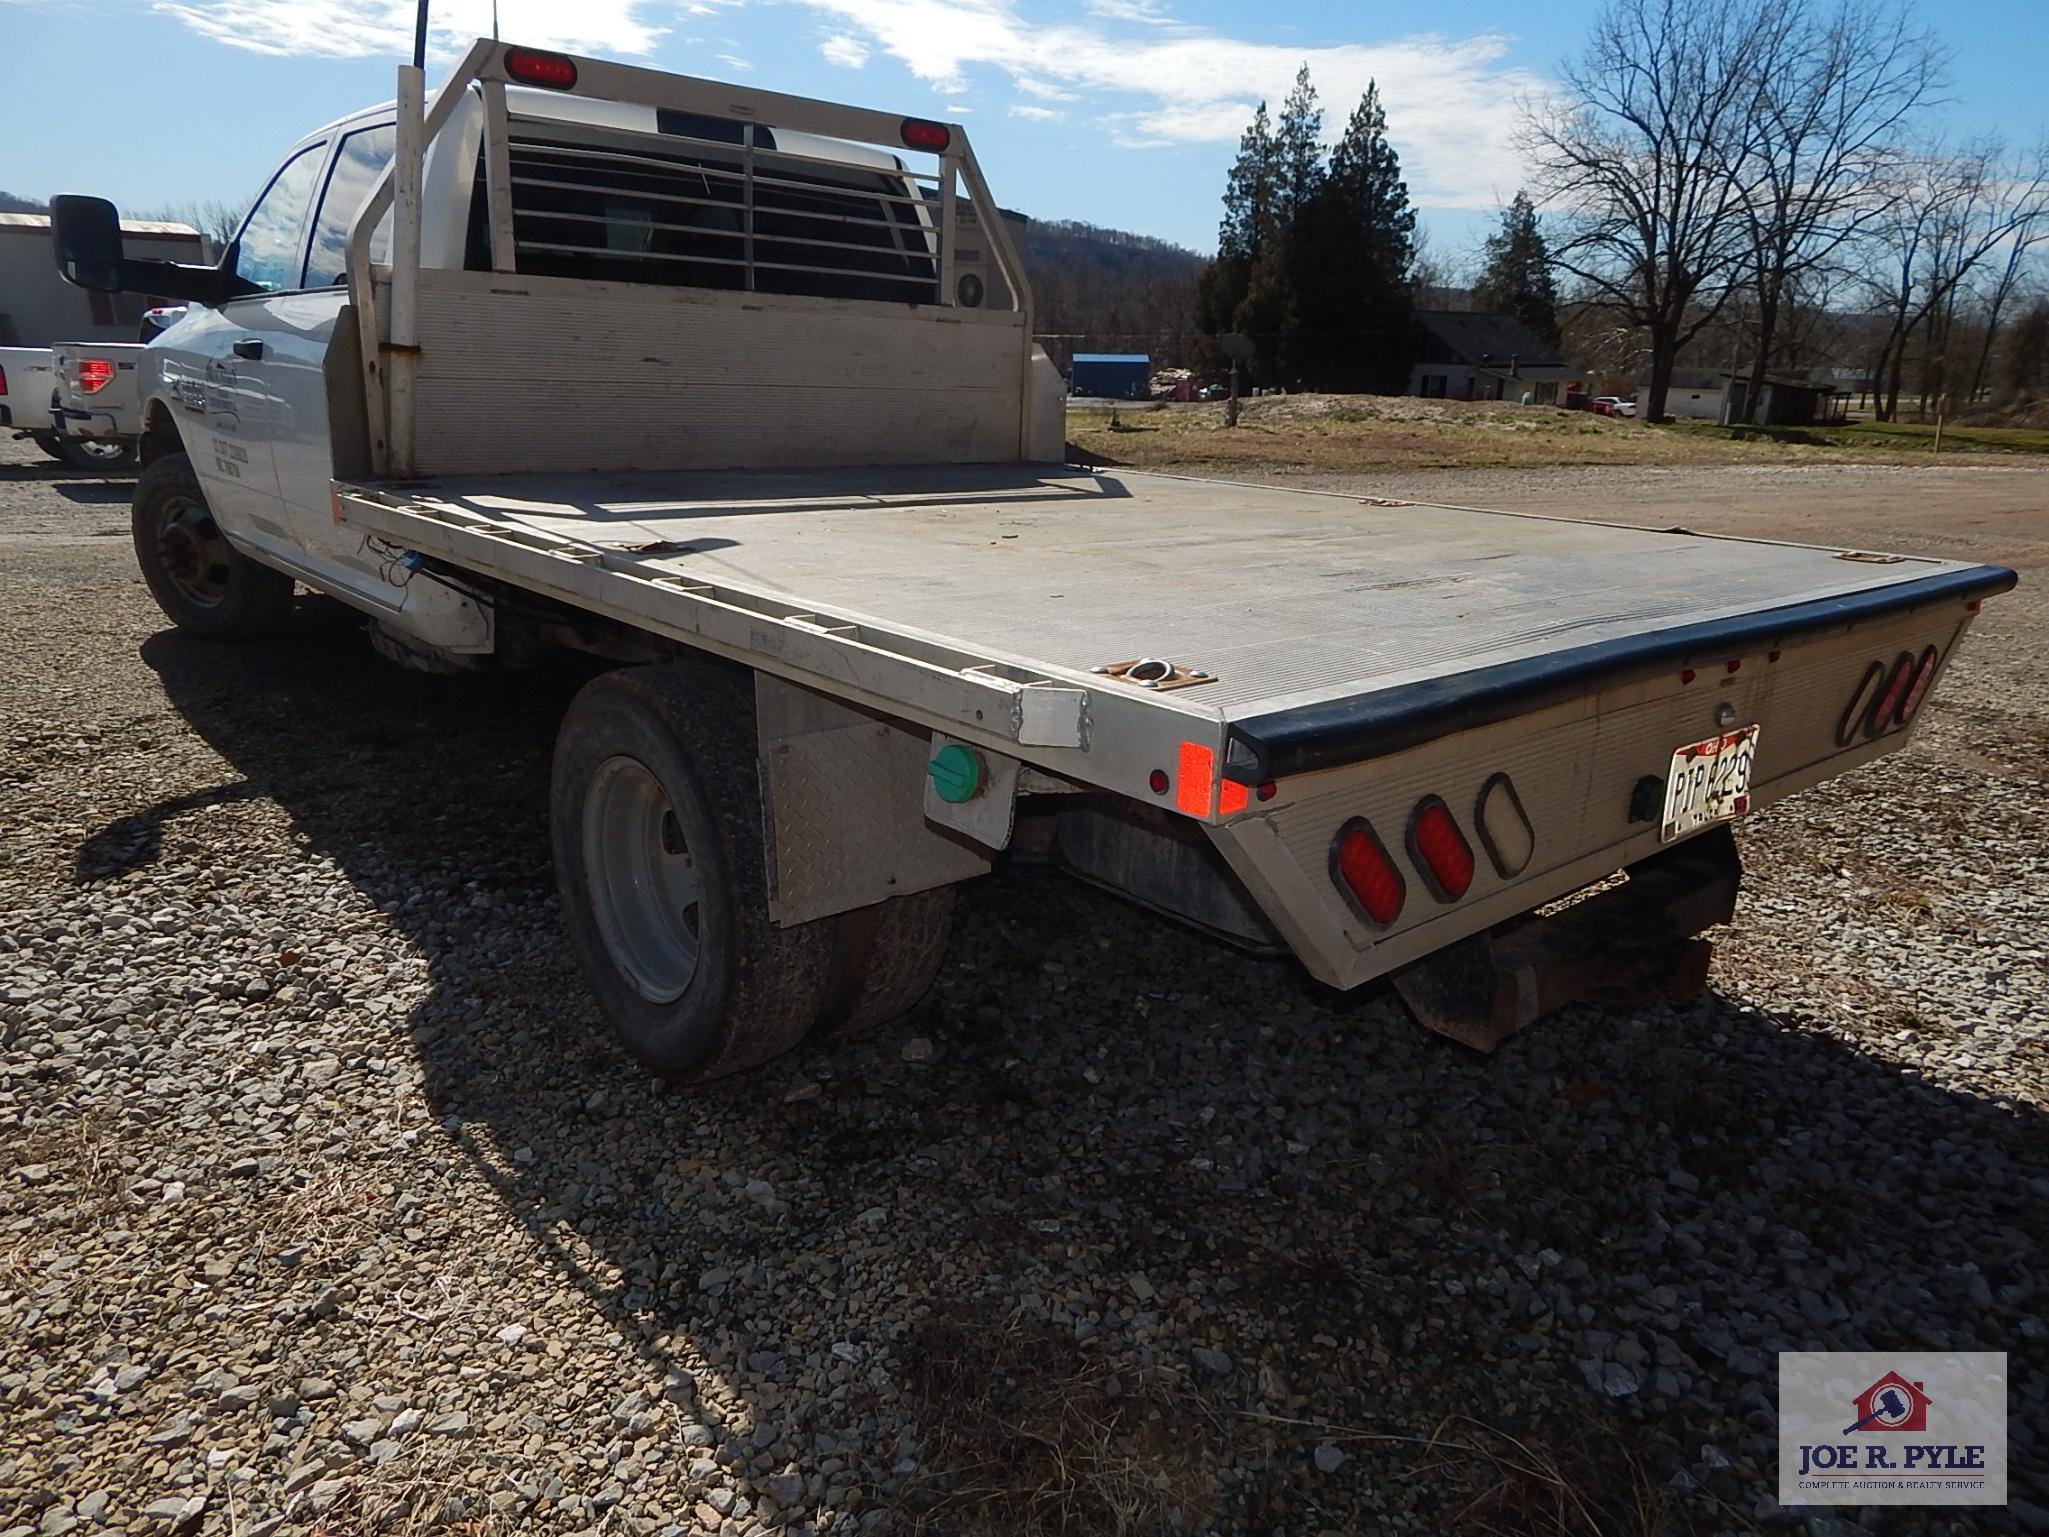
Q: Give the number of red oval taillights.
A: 6